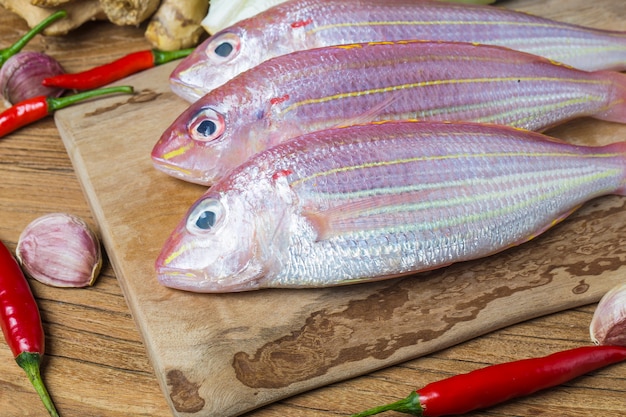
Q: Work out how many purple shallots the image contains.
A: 3